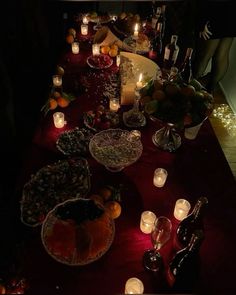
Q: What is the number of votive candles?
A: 12